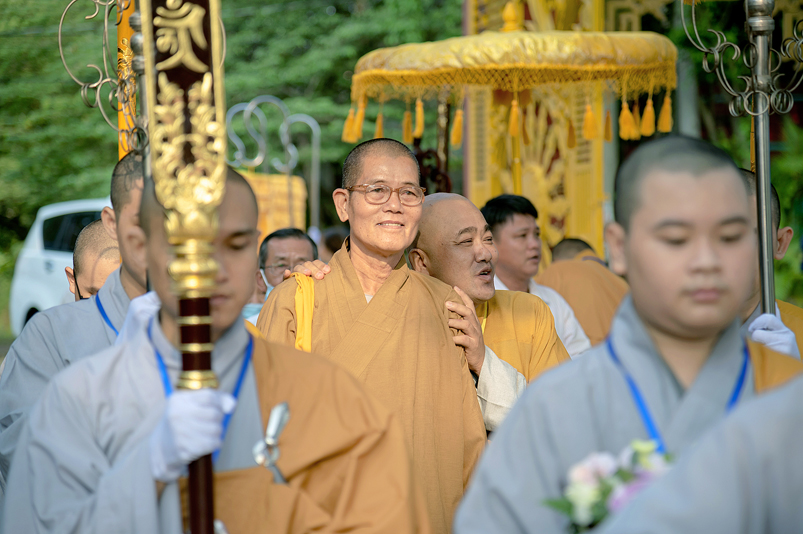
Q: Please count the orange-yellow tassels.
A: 15